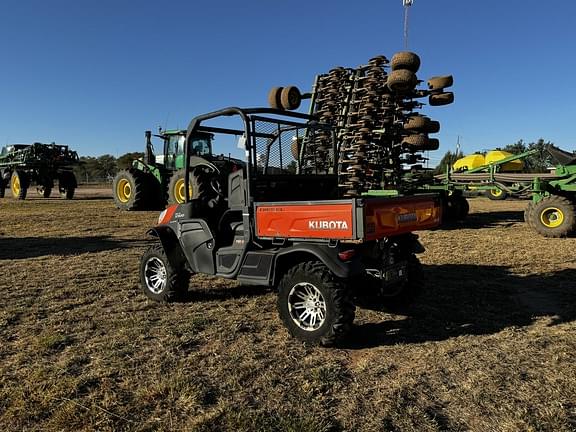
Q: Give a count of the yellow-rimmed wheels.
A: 5